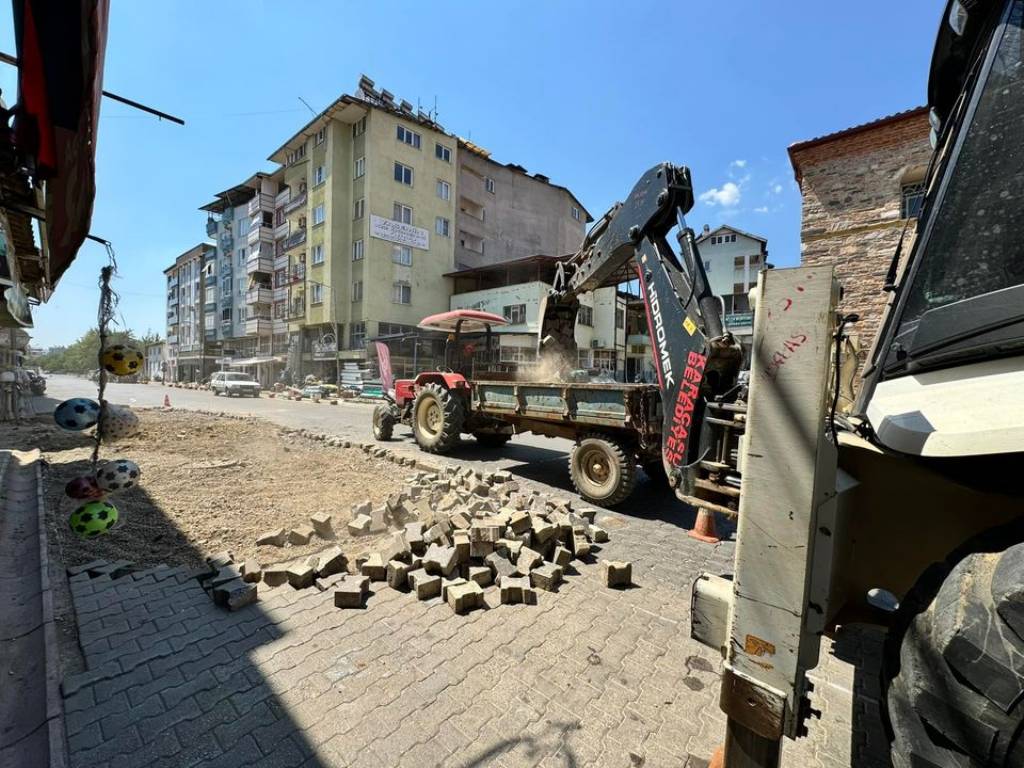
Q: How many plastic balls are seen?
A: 6